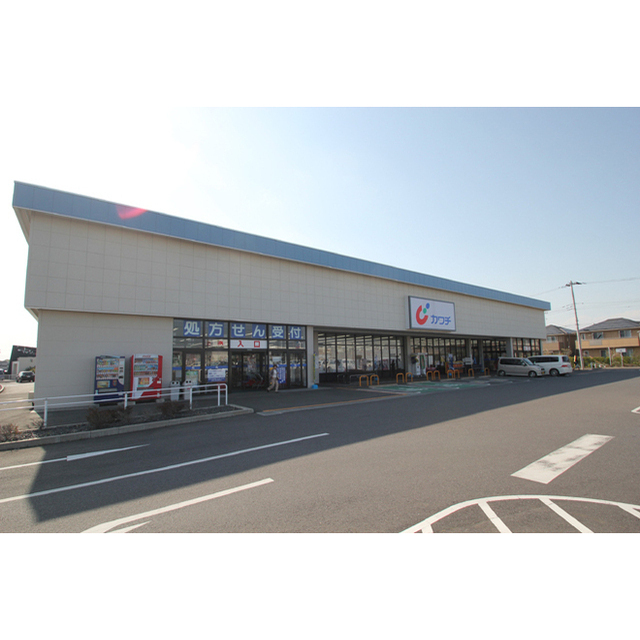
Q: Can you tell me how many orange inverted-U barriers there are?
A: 10